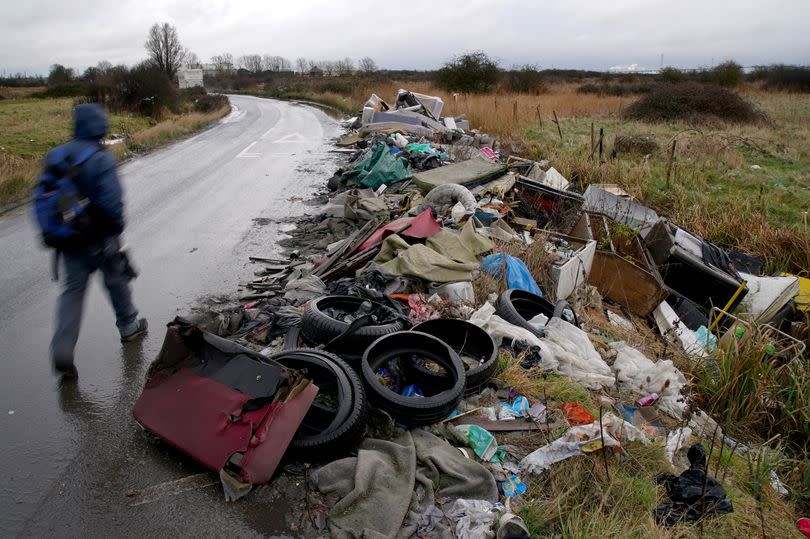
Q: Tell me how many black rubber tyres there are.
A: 5